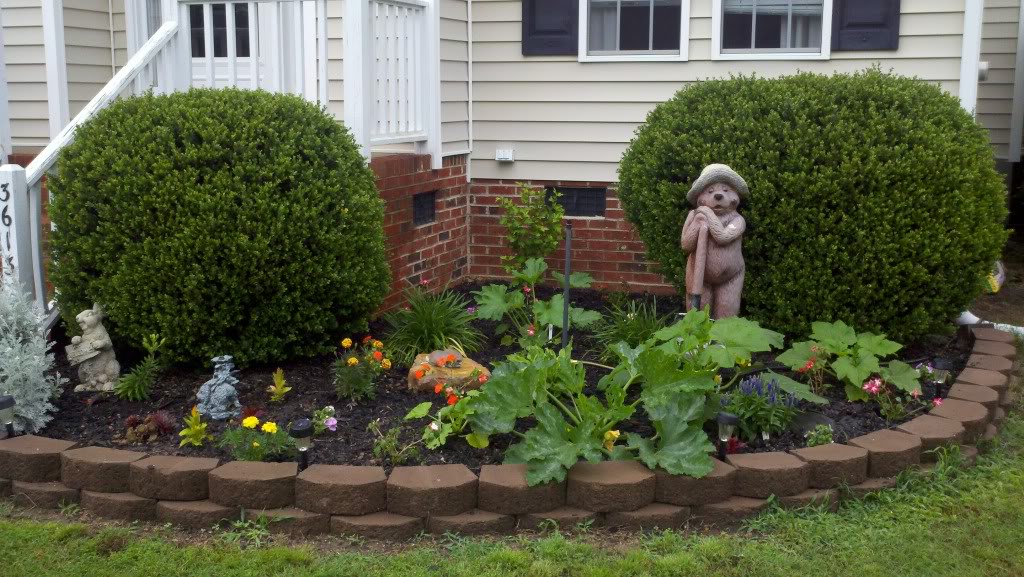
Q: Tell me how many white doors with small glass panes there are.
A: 1